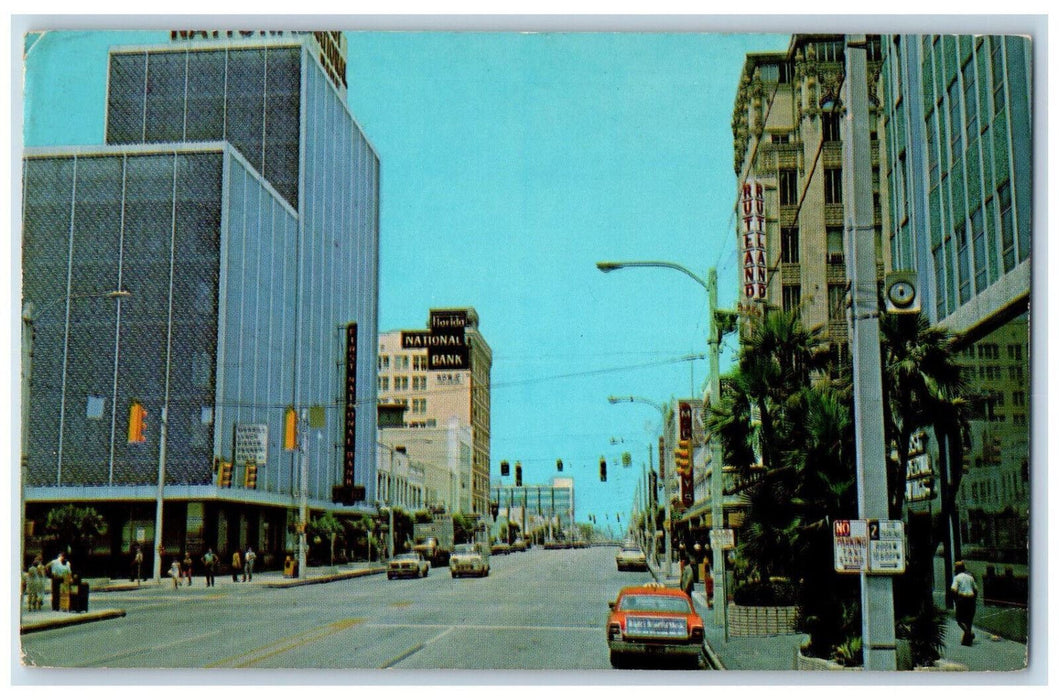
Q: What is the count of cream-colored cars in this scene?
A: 3